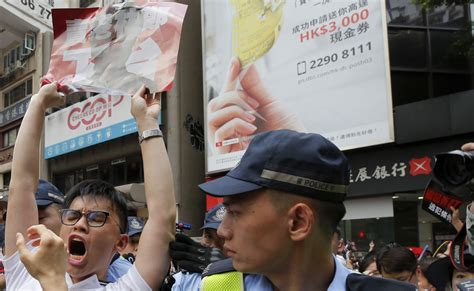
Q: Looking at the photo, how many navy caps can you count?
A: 4